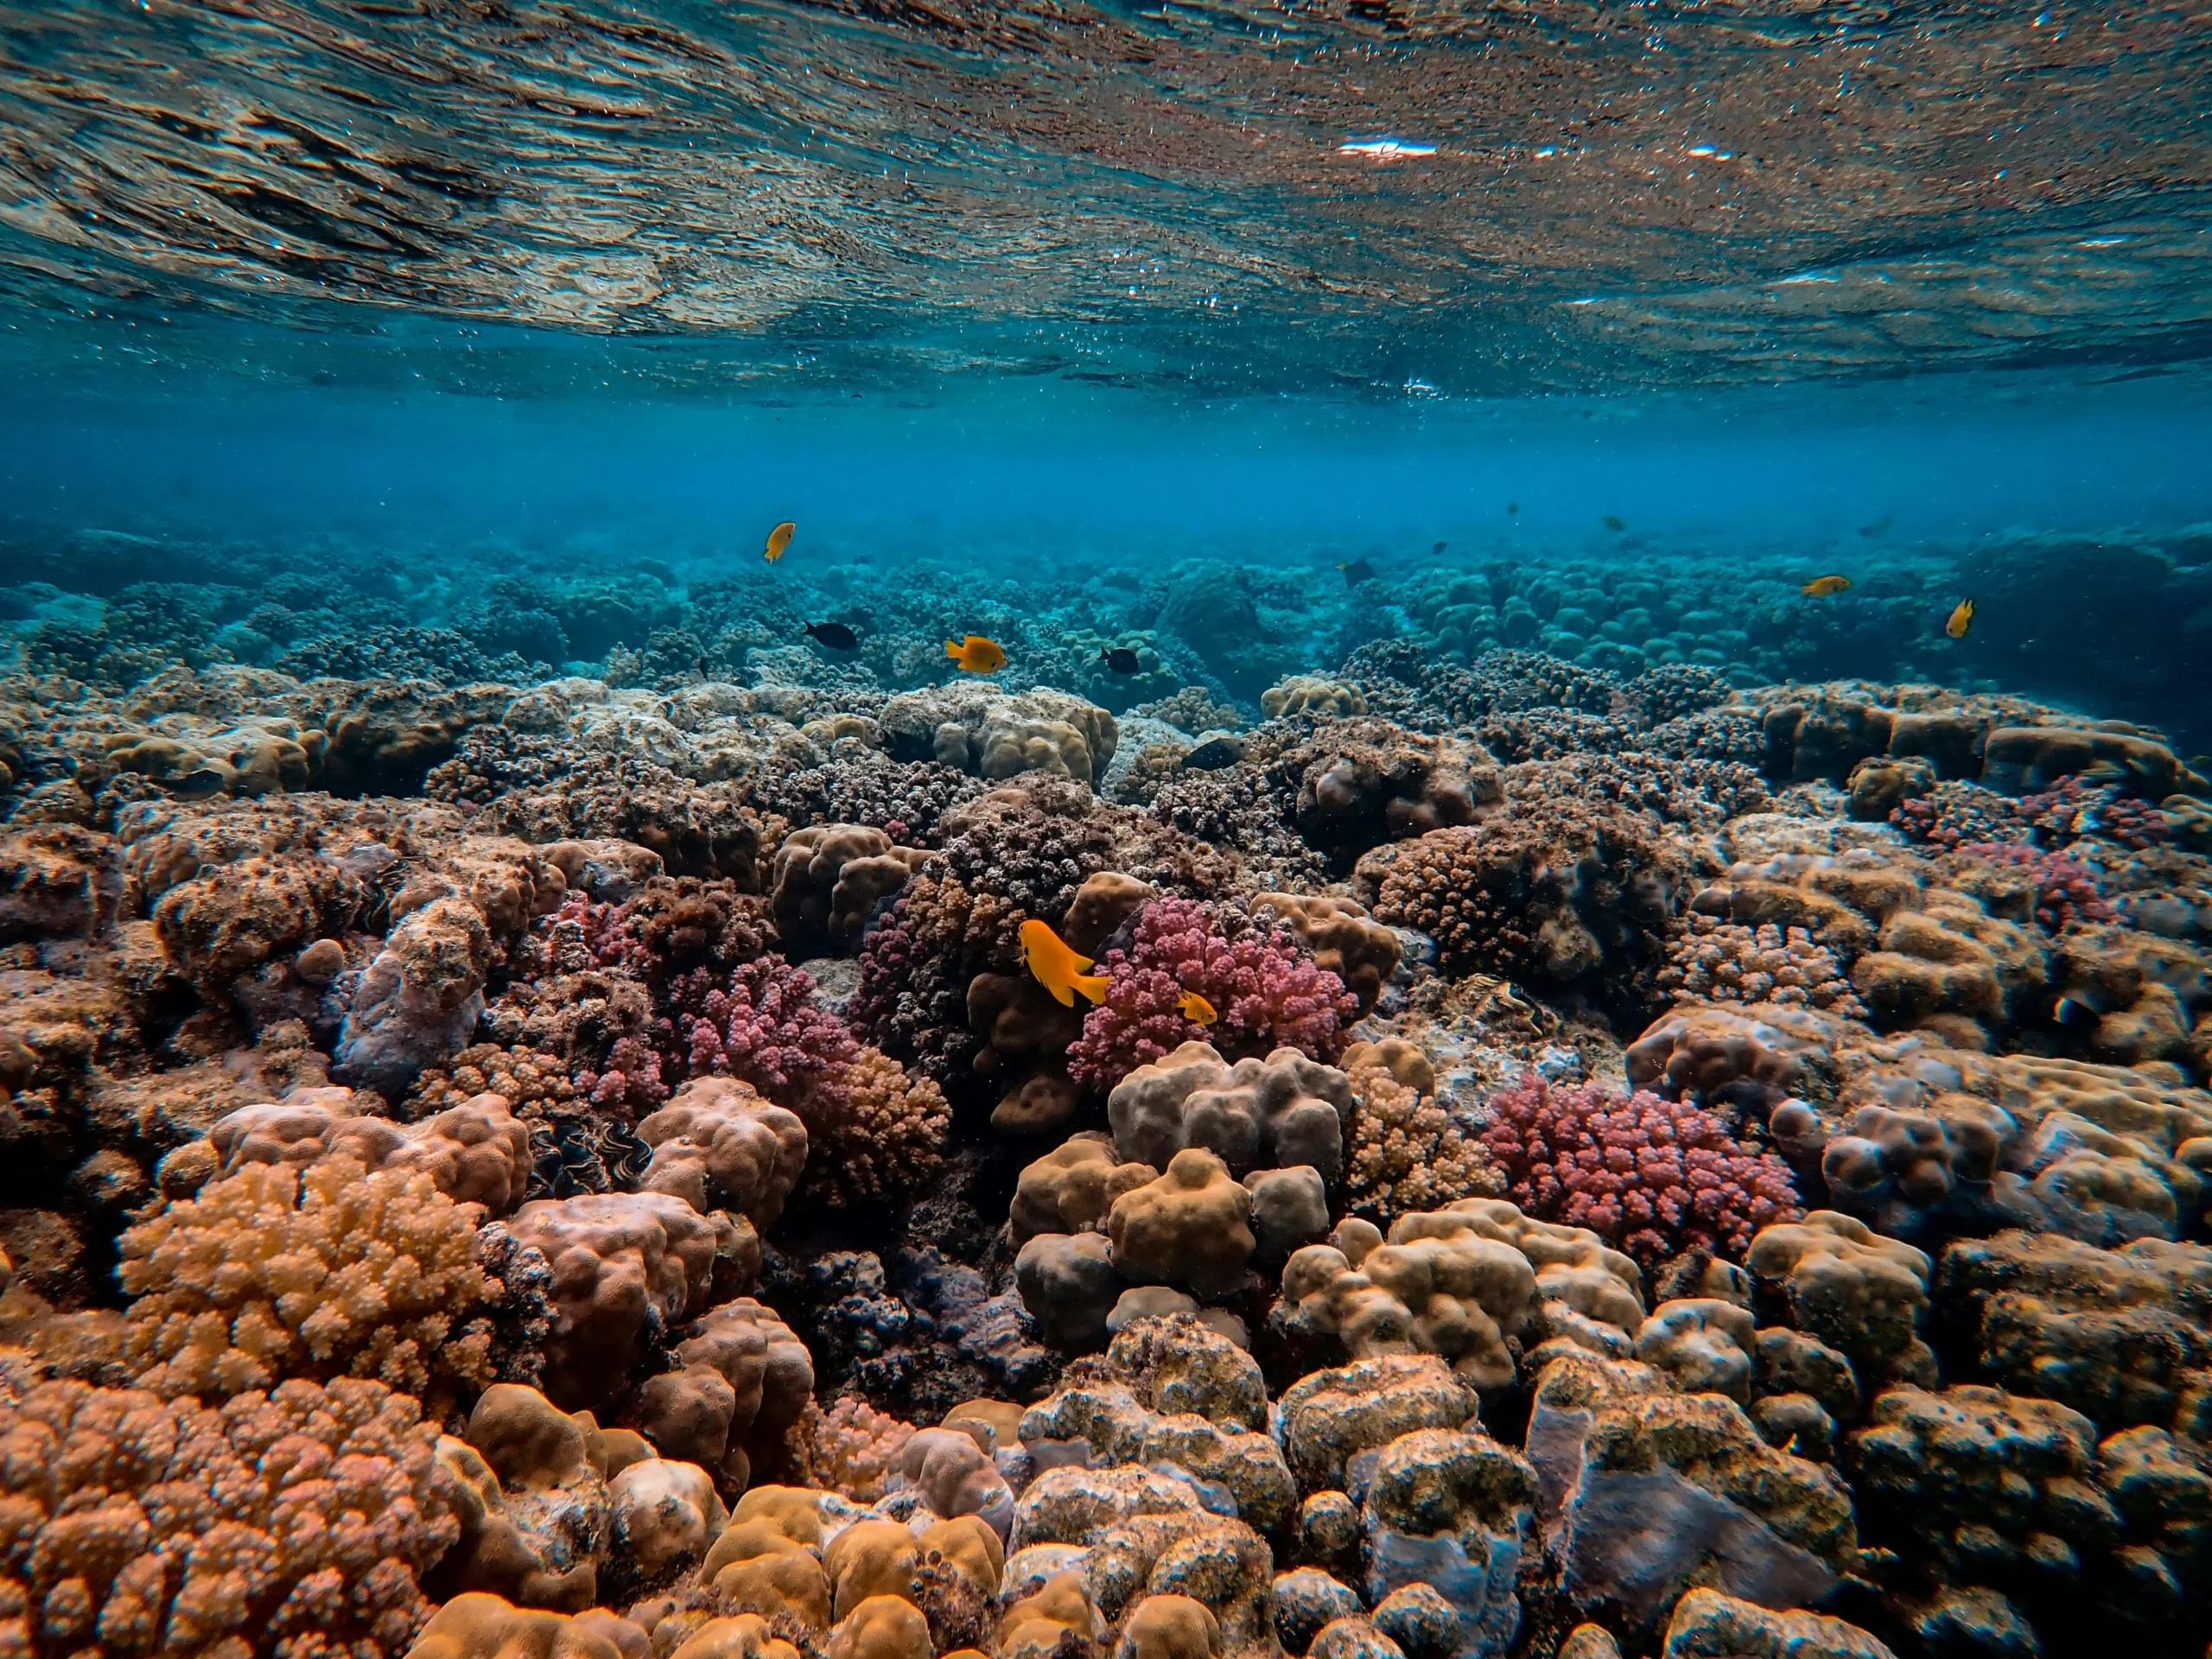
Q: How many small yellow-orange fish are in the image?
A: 6